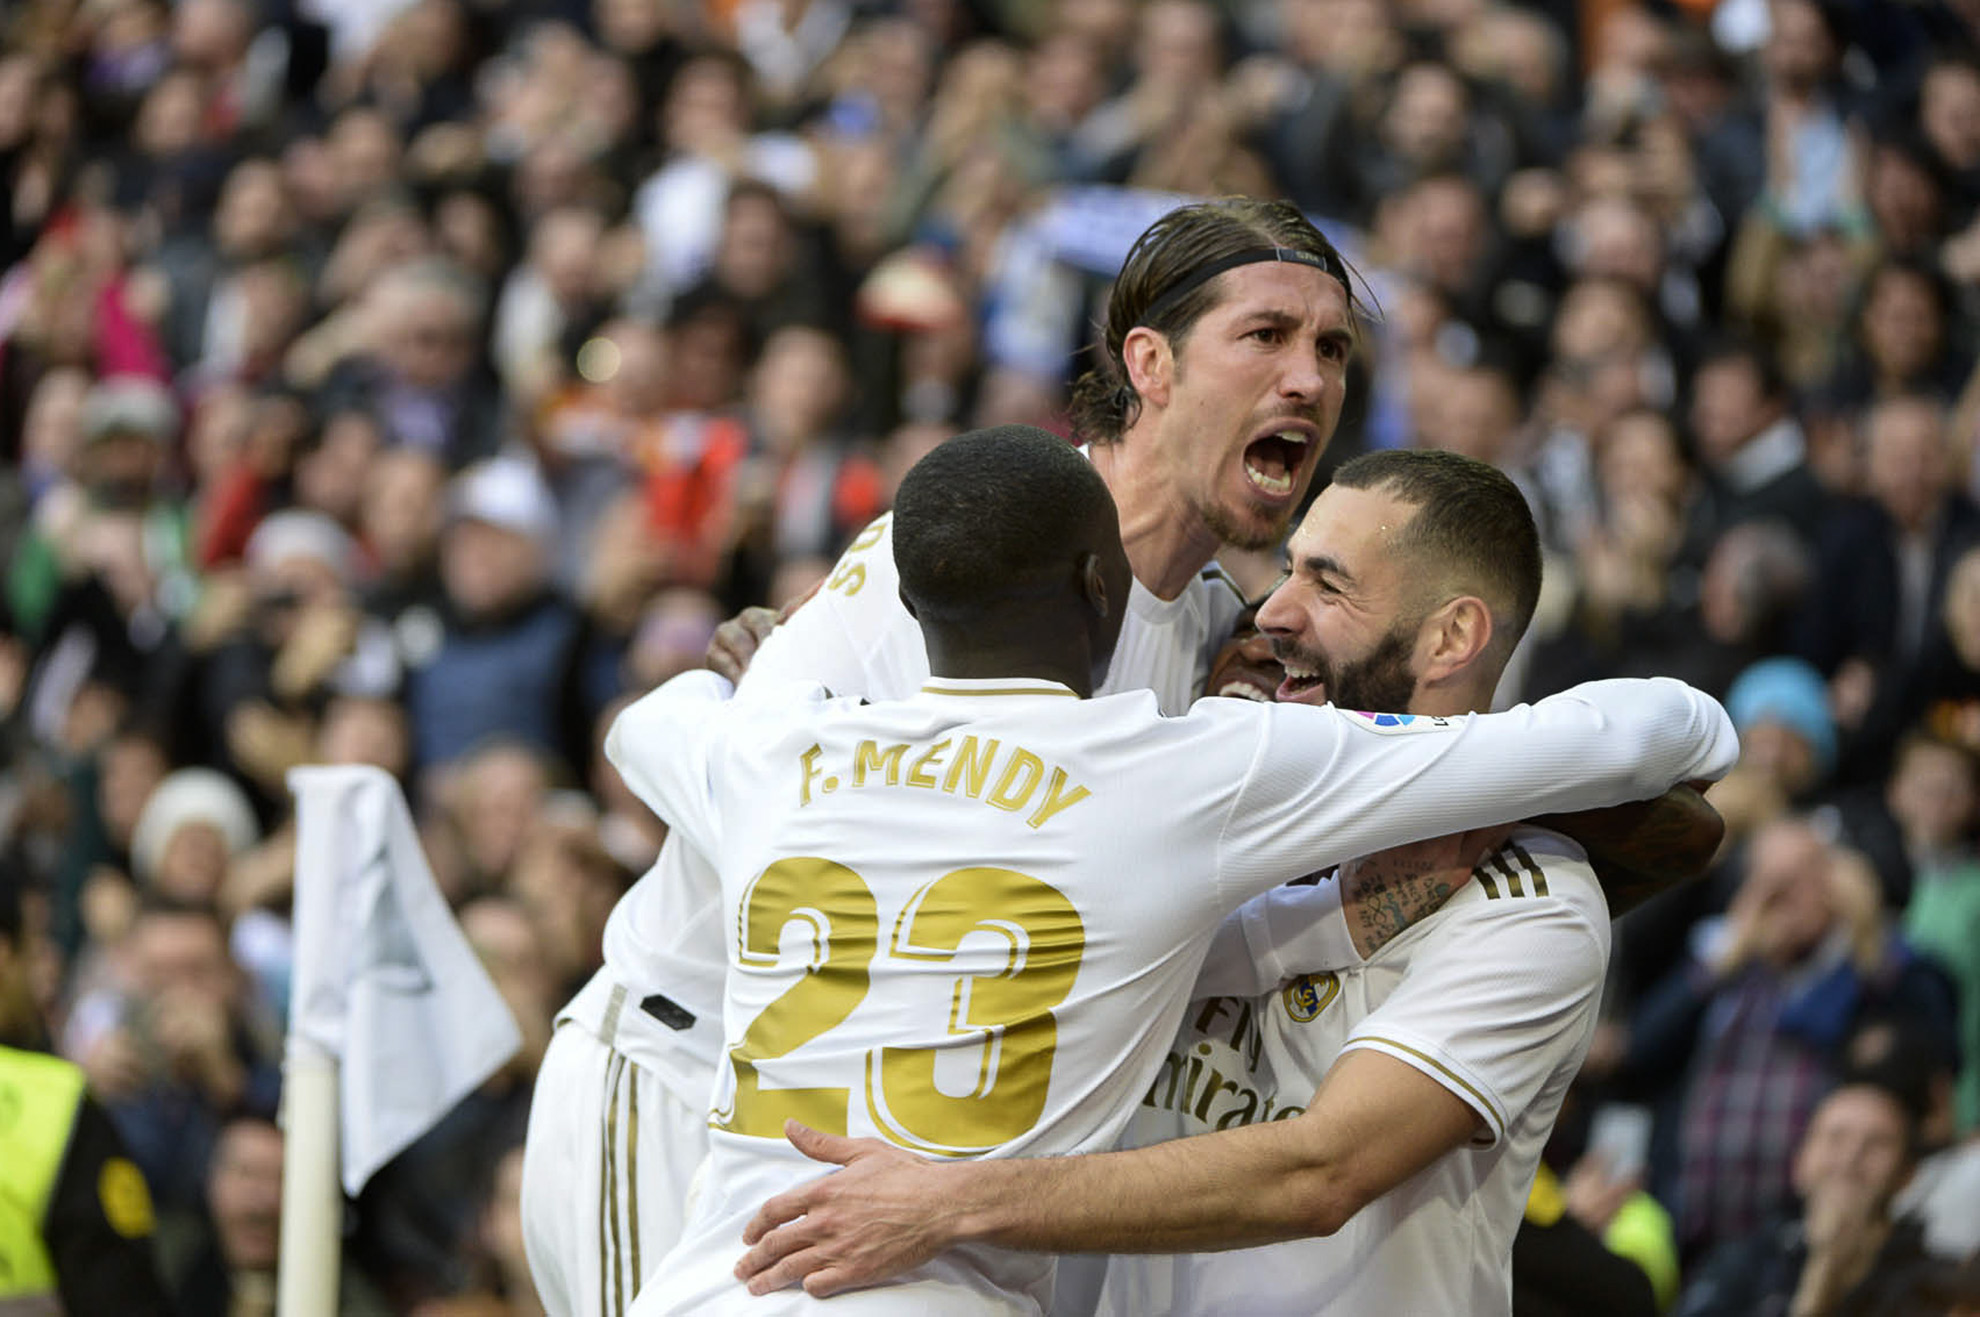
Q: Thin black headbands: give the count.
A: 1